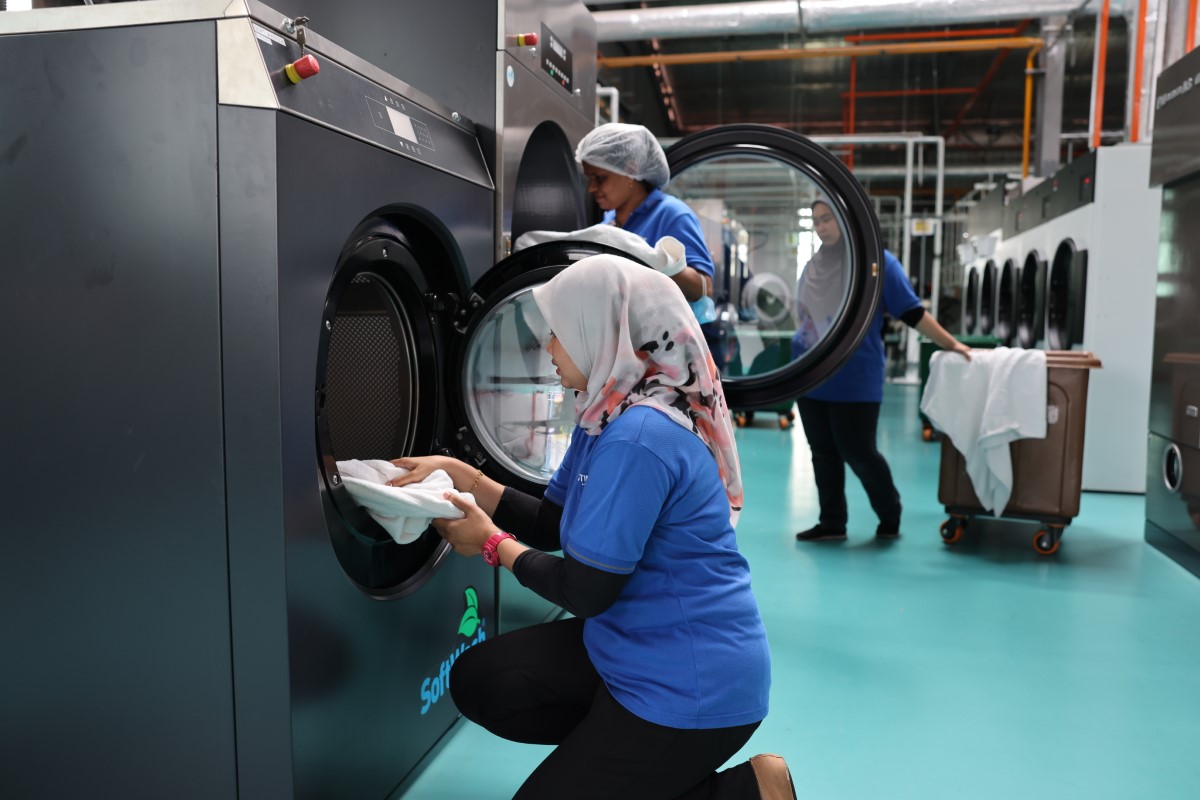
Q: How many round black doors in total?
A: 7